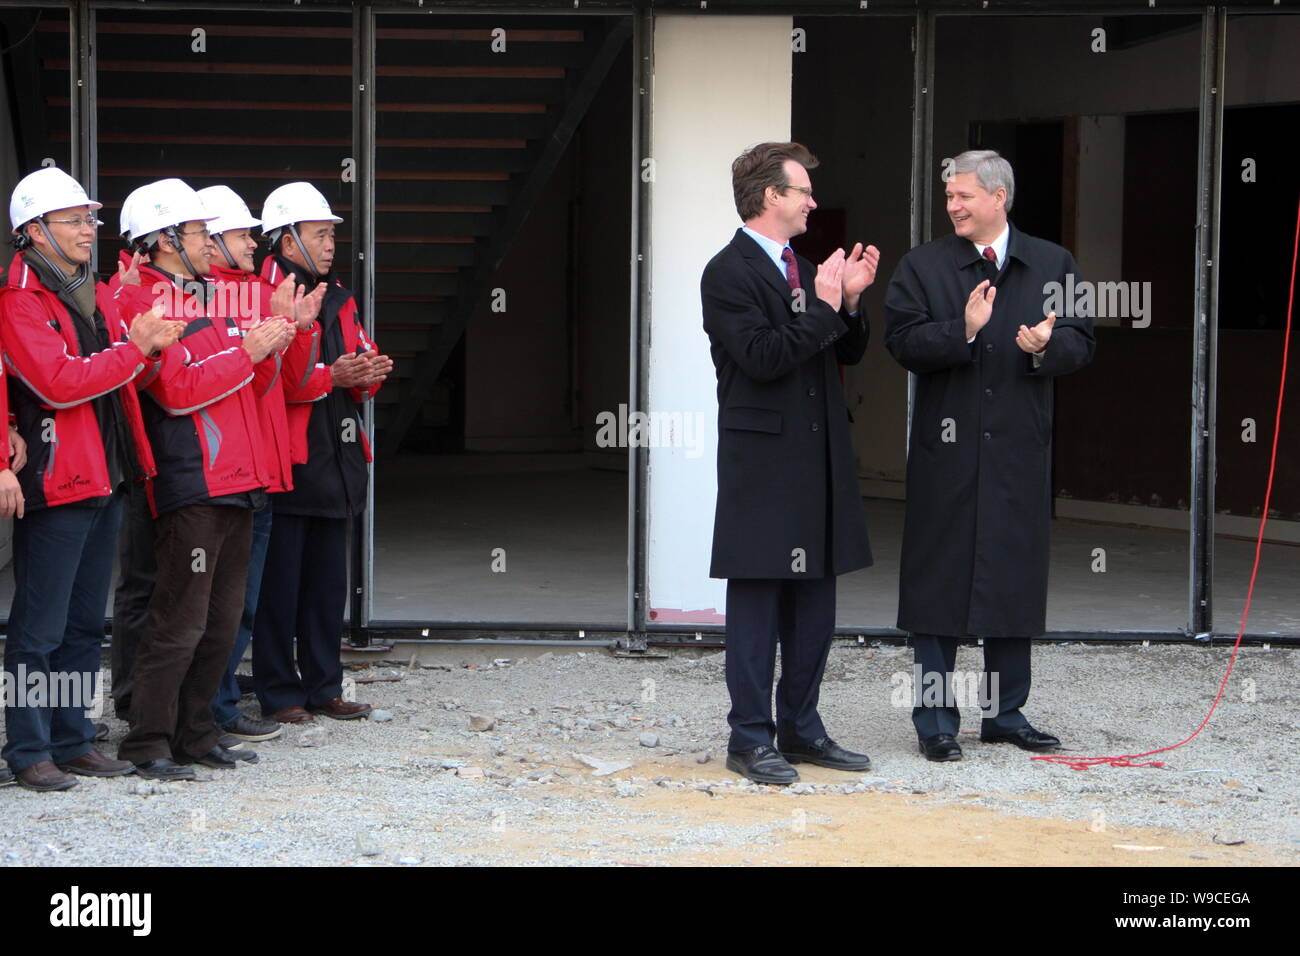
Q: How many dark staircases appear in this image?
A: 1